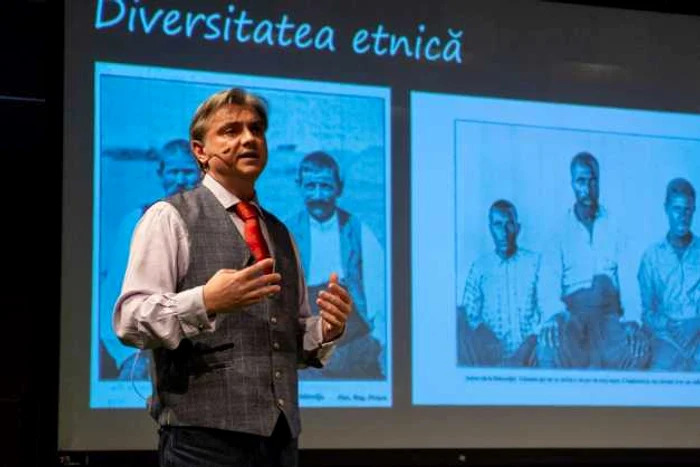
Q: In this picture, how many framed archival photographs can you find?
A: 2